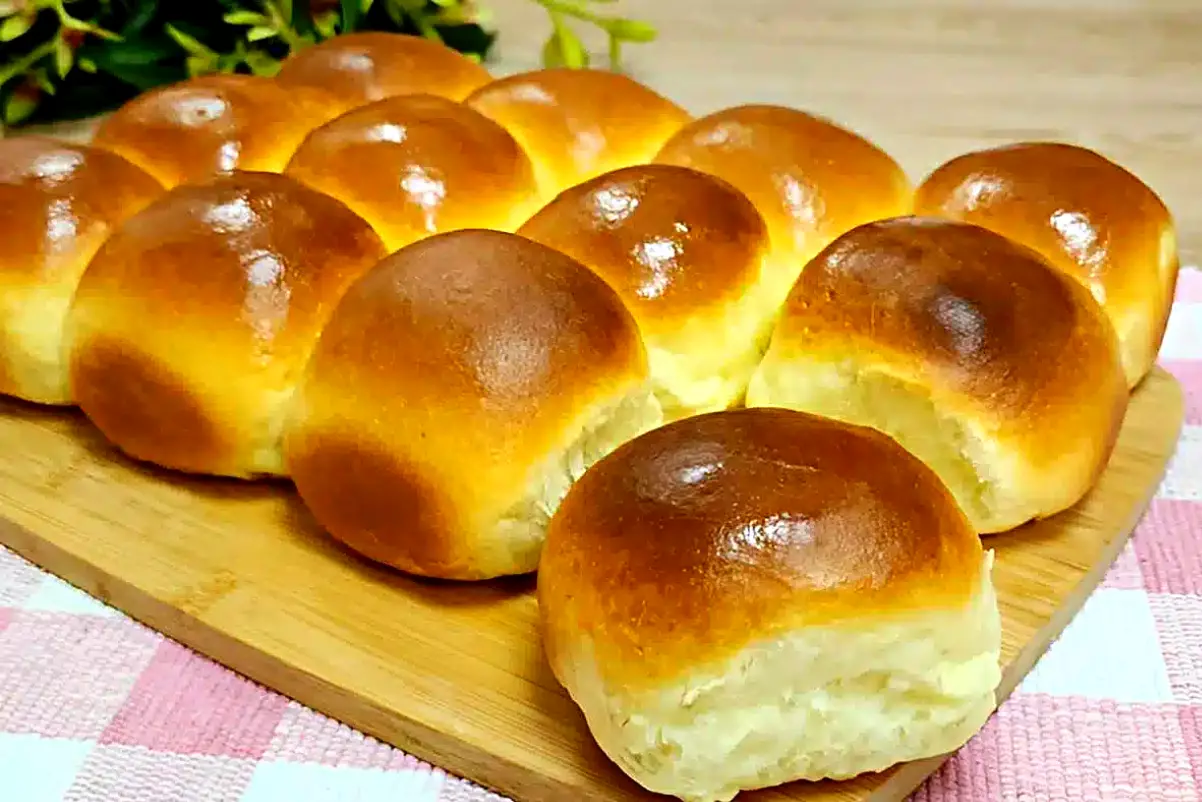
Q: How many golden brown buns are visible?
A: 12